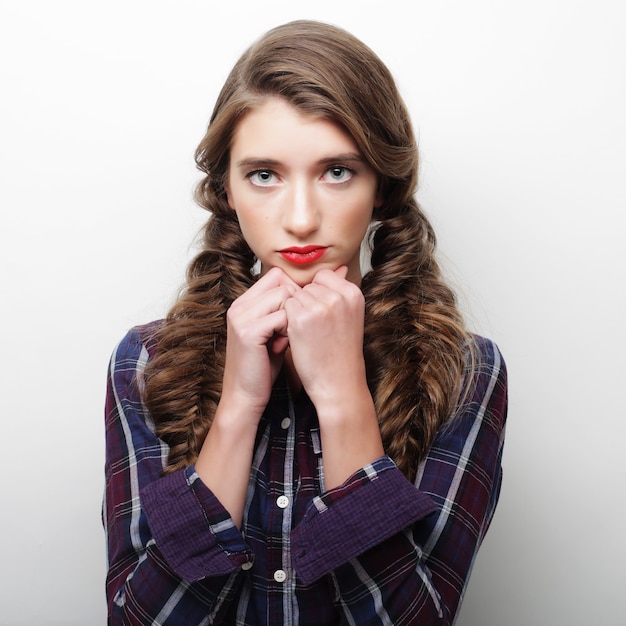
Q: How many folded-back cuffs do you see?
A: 2